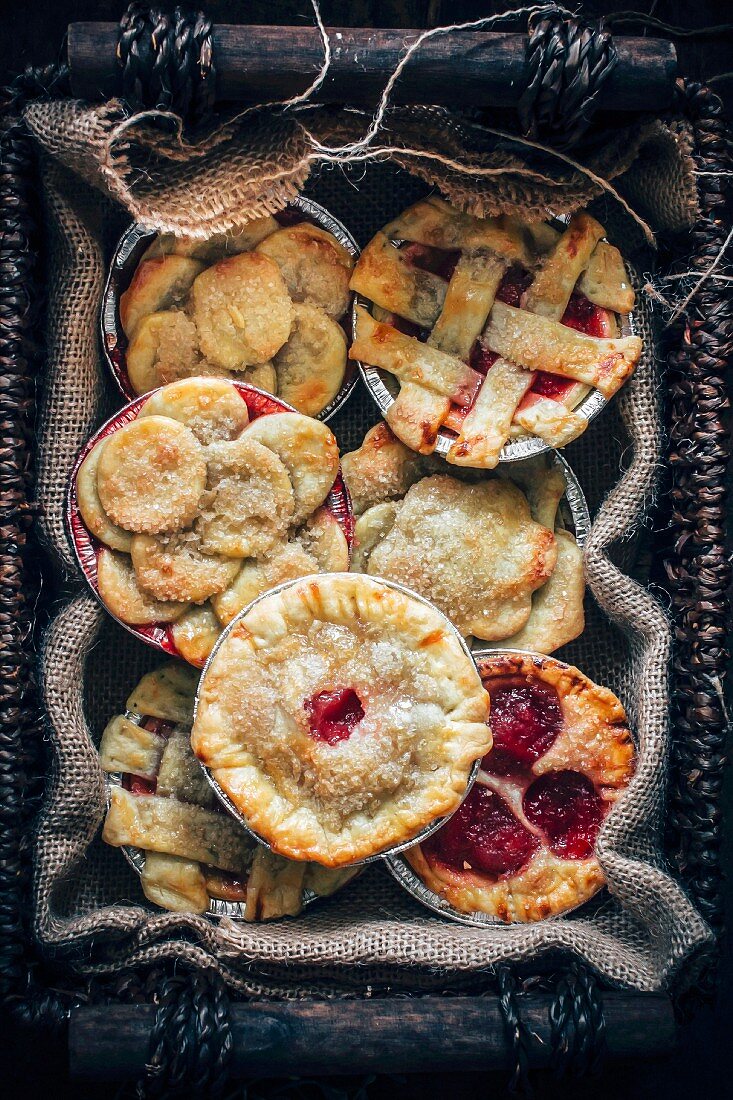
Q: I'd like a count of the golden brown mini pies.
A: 7